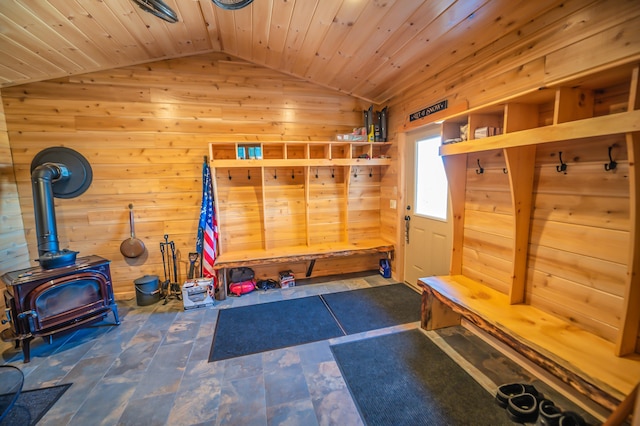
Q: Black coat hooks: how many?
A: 12